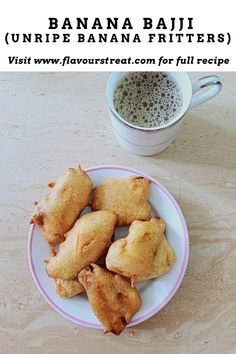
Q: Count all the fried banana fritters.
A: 6